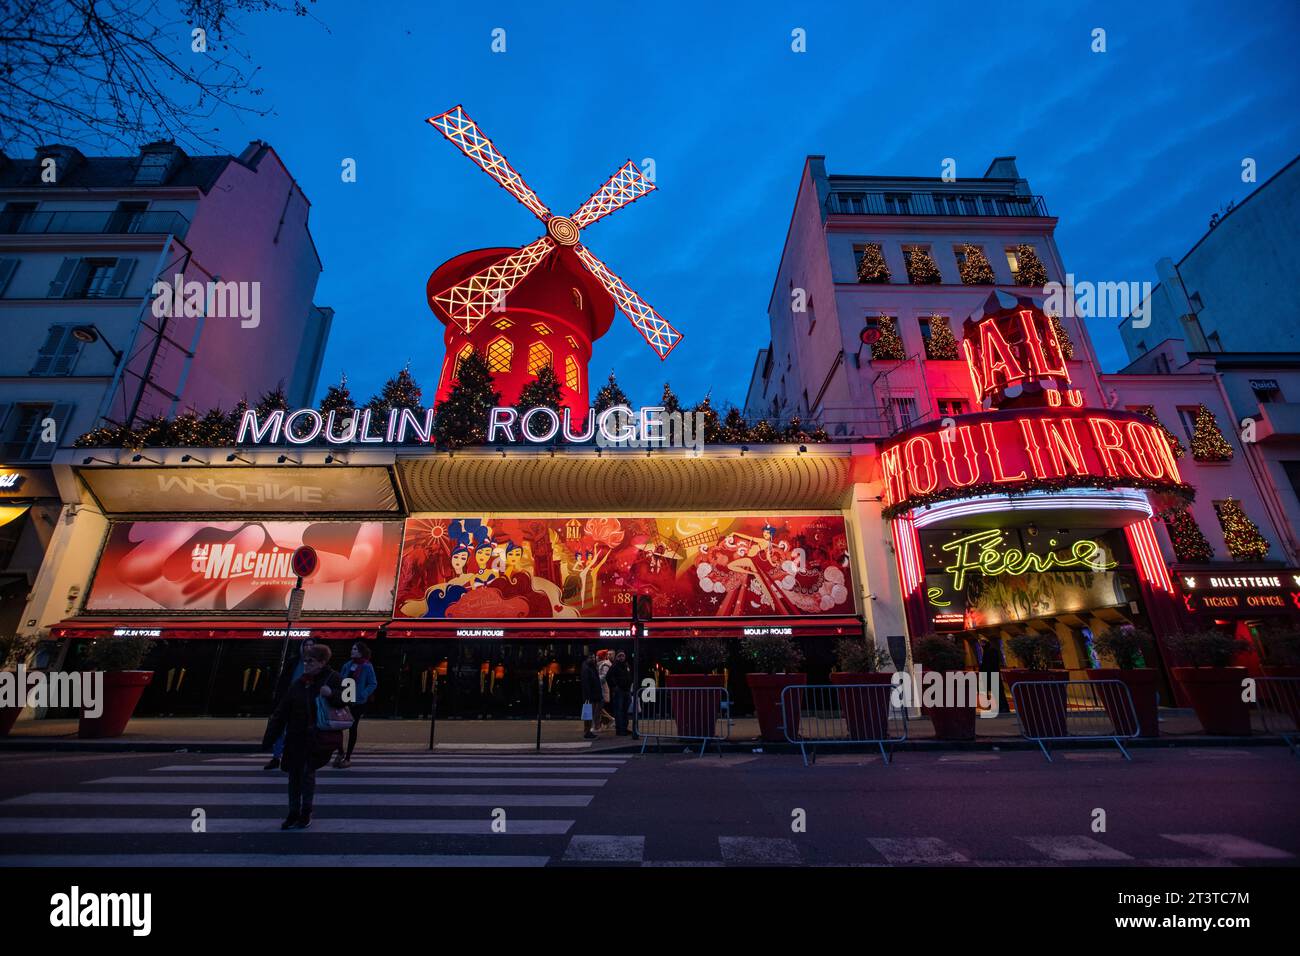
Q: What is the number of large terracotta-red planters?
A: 10